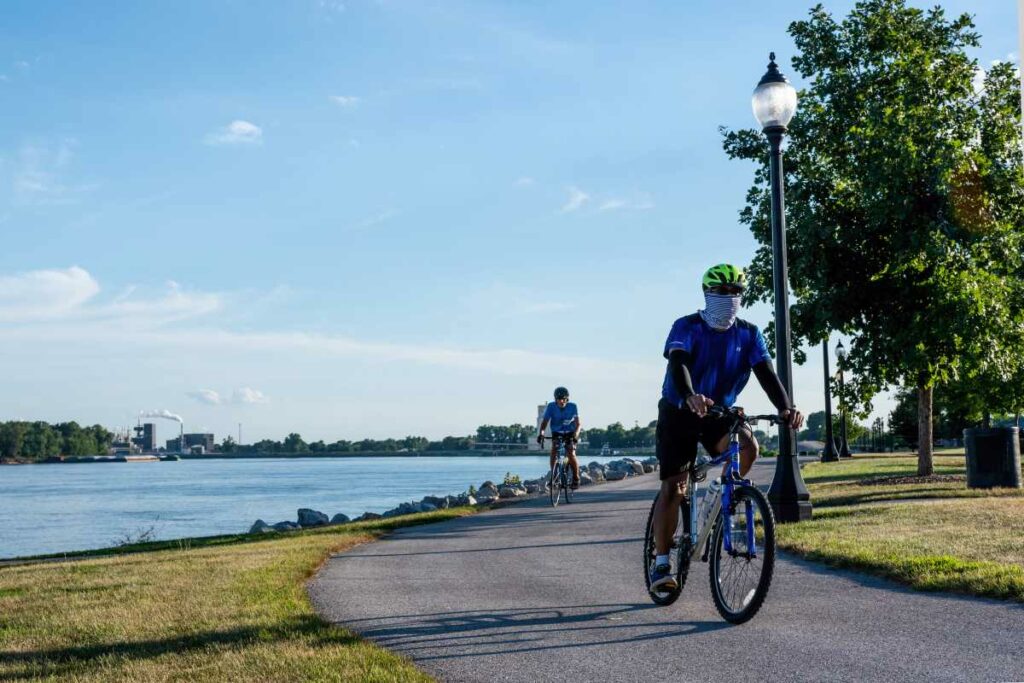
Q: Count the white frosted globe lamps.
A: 2